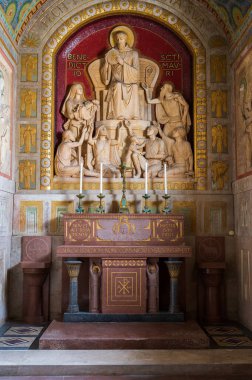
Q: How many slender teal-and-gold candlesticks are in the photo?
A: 4